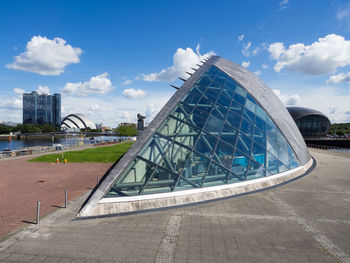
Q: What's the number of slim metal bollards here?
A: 3